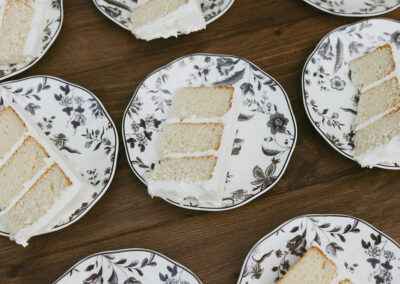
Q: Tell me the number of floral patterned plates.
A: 8